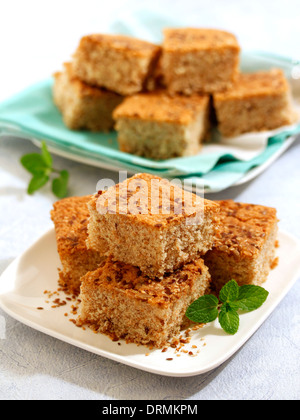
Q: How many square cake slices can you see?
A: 9